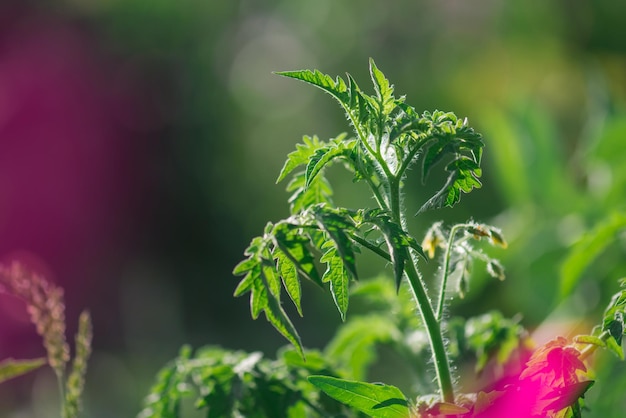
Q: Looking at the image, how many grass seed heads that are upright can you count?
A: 2